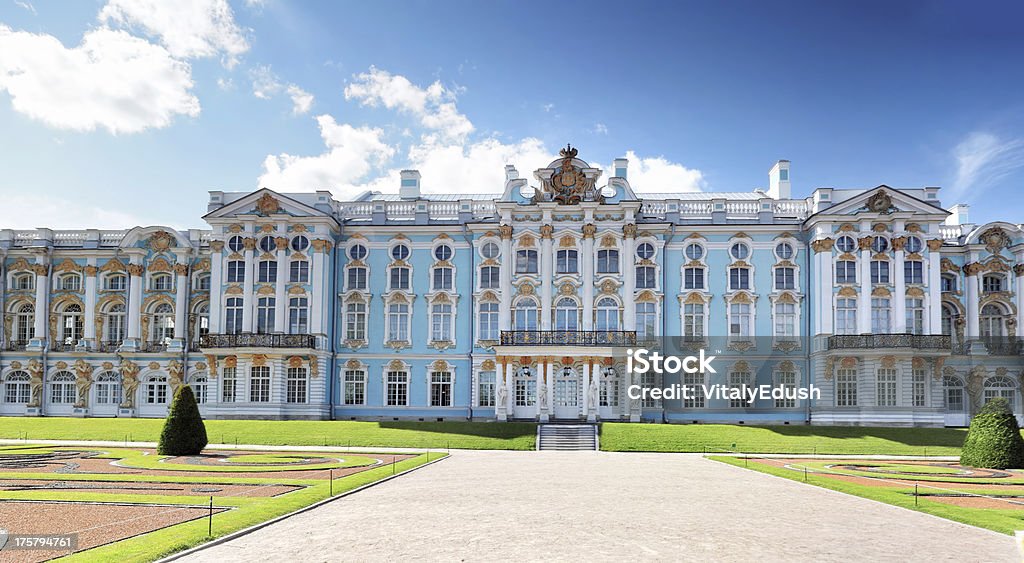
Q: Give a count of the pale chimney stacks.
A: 5